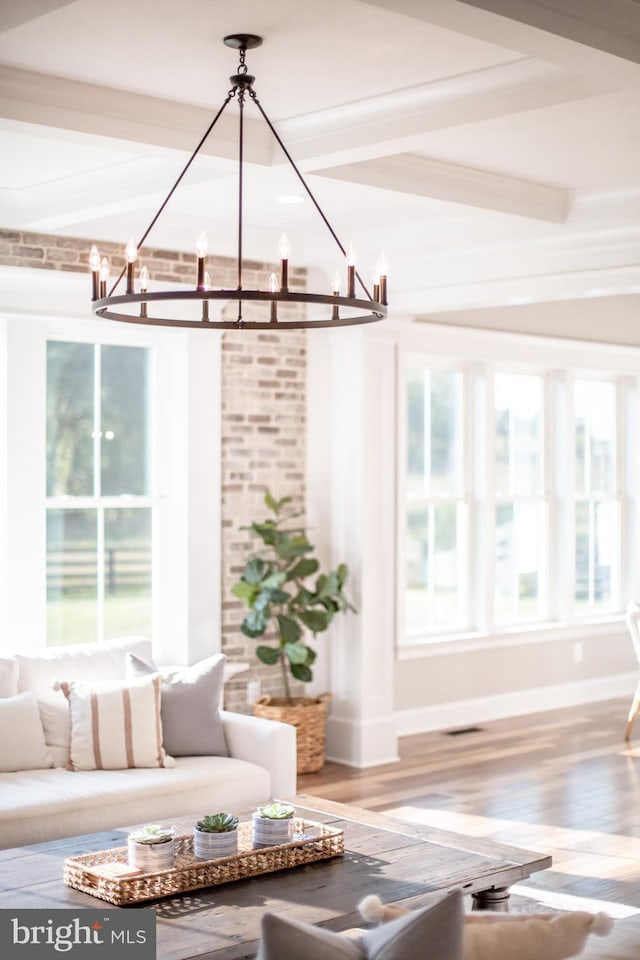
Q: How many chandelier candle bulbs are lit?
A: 12